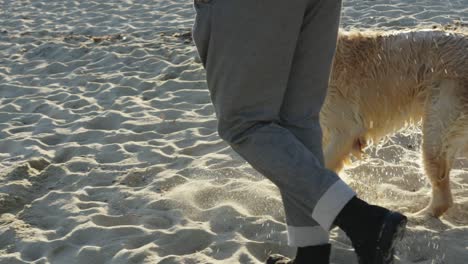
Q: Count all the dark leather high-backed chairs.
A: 0